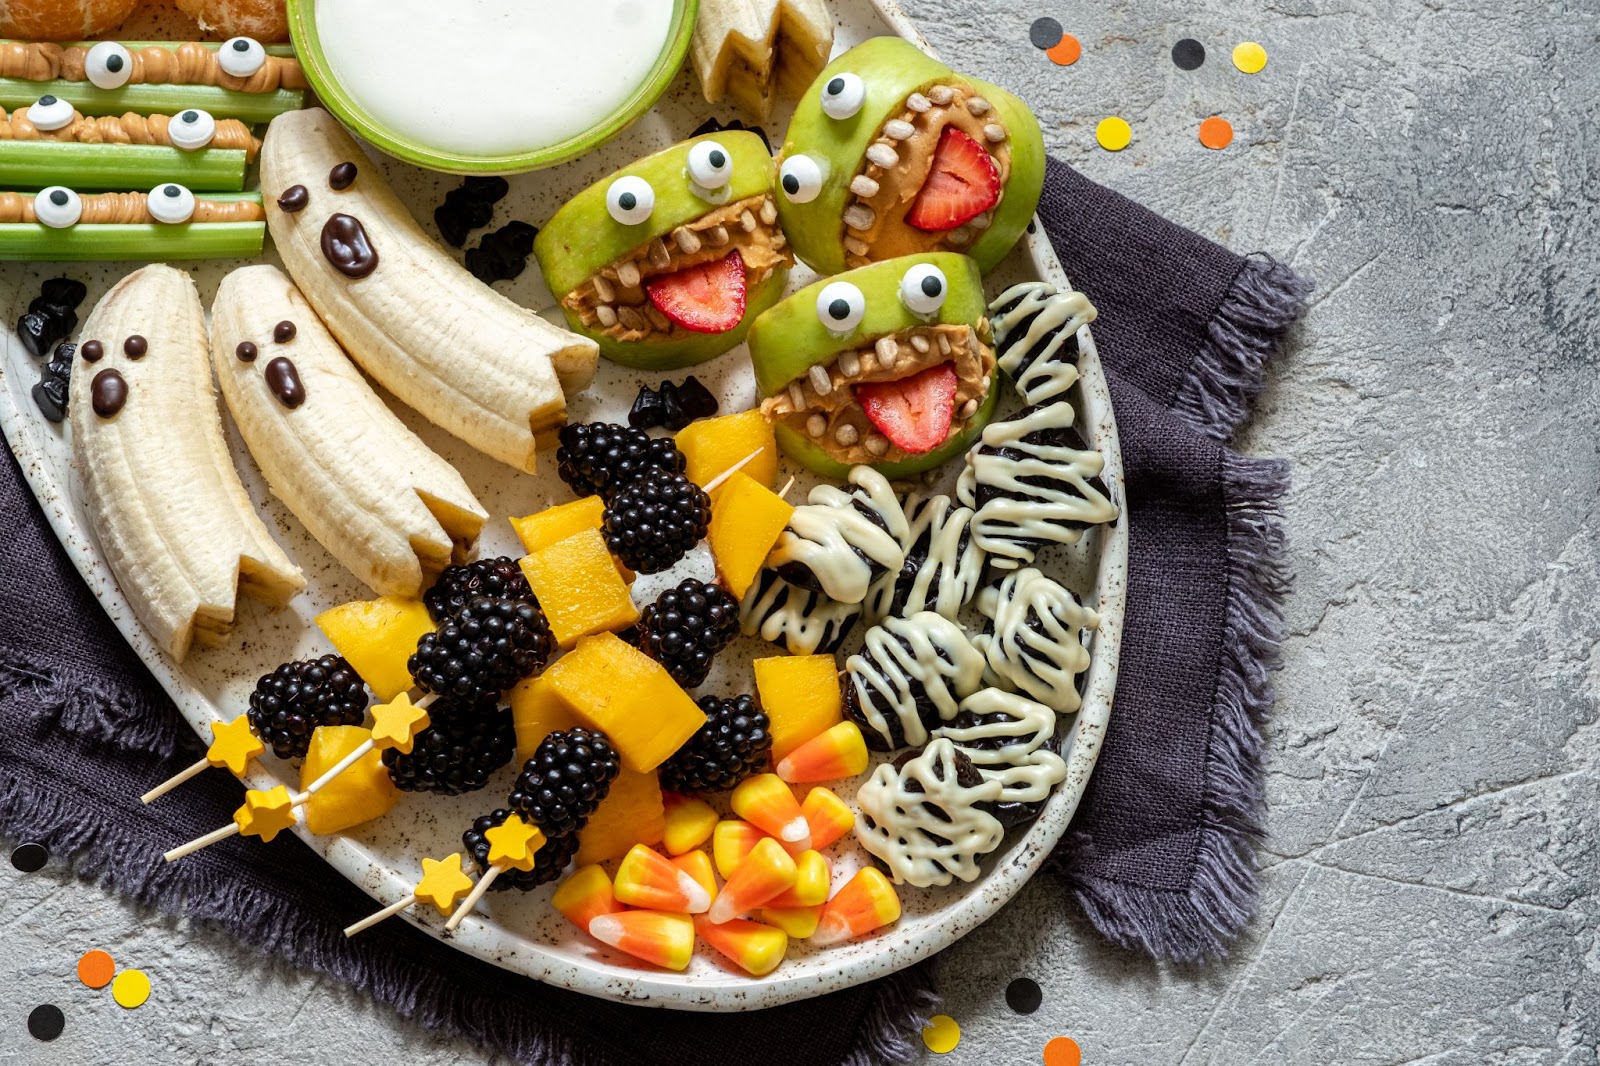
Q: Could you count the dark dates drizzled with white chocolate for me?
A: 9